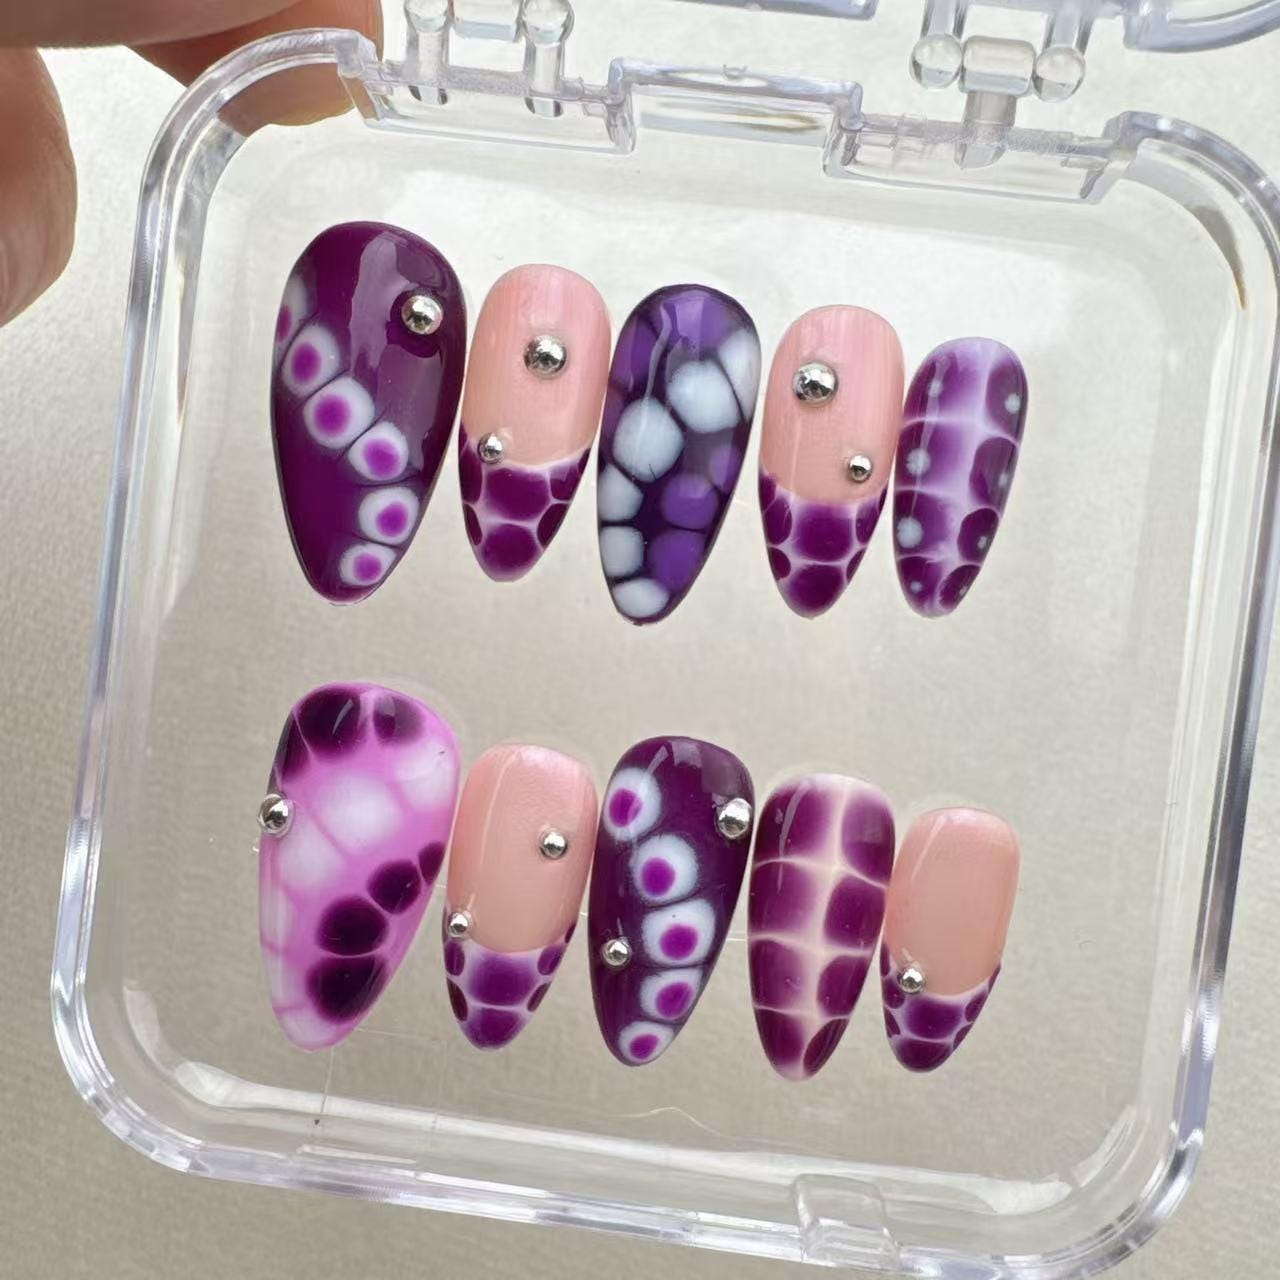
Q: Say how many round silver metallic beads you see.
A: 11